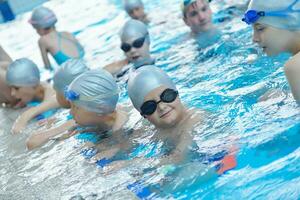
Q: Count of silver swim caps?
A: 8